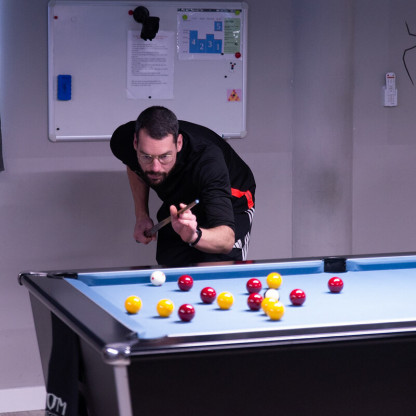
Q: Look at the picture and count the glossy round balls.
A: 15